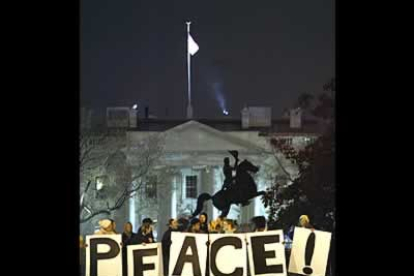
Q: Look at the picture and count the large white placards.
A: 6